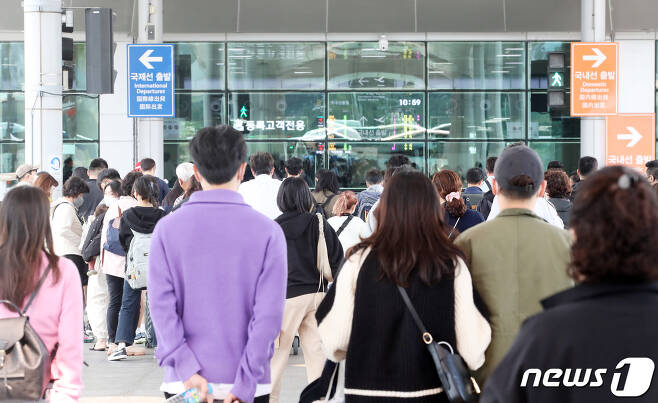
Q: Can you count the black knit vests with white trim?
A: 1